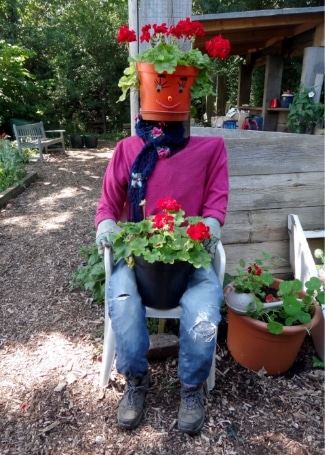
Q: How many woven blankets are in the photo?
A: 0